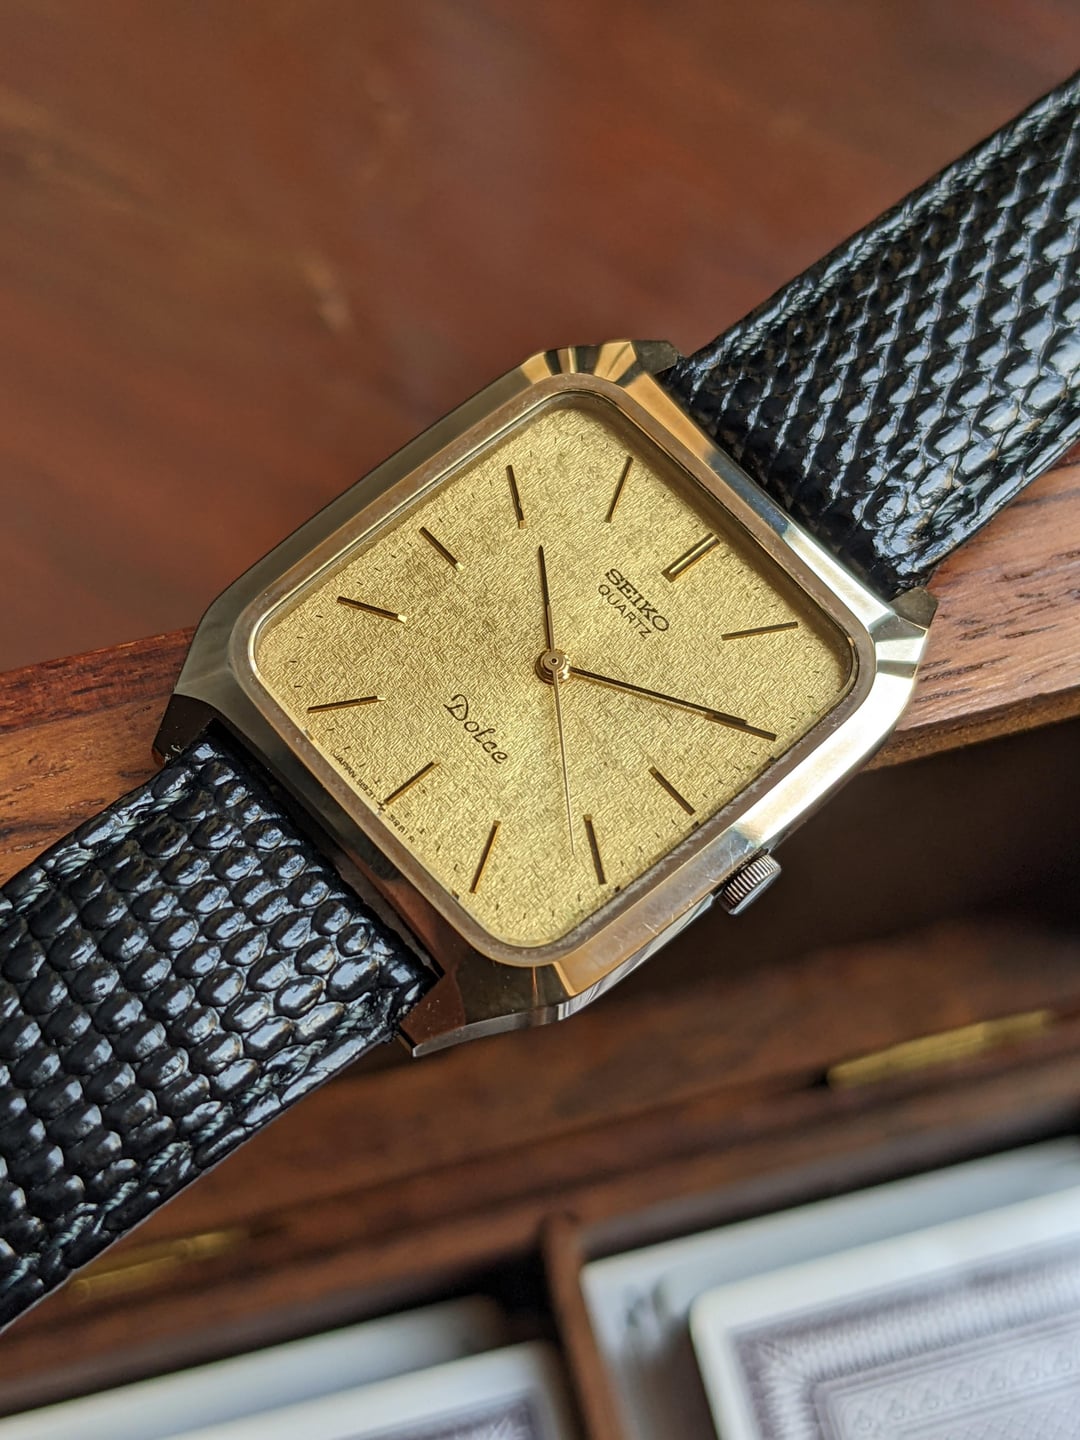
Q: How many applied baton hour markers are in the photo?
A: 12